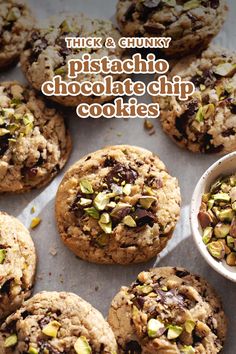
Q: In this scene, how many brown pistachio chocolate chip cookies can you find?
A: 9